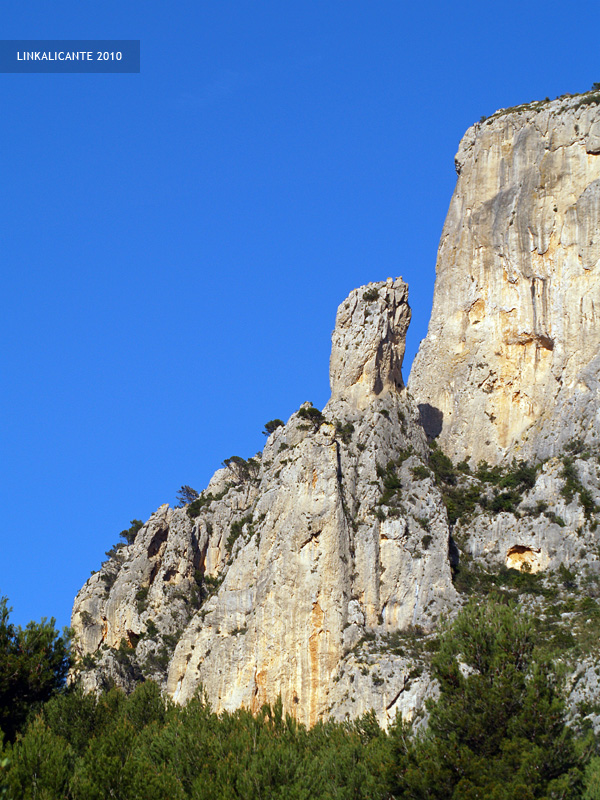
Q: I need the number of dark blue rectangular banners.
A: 1